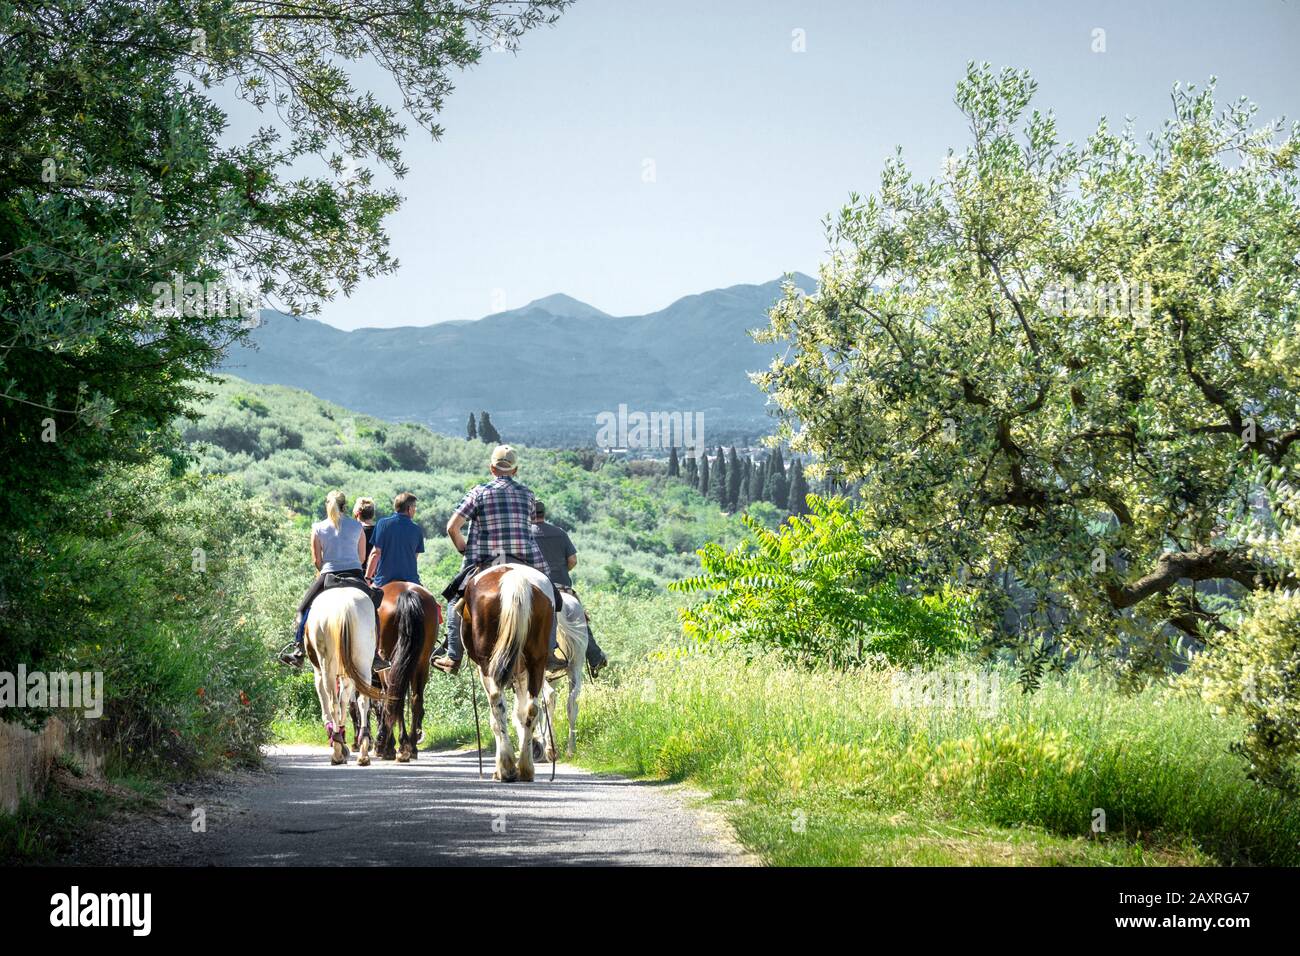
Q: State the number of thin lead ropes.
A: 2